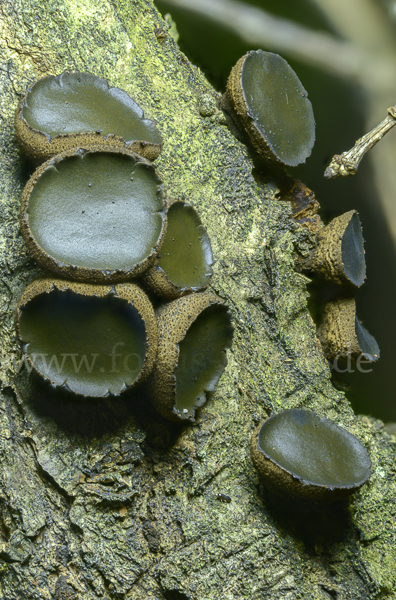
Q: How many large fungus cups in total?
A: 9